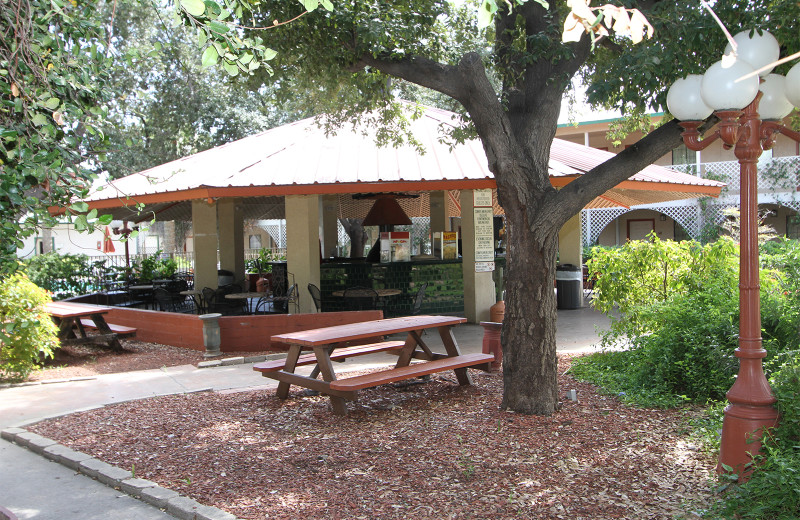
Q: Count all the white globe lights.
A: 5